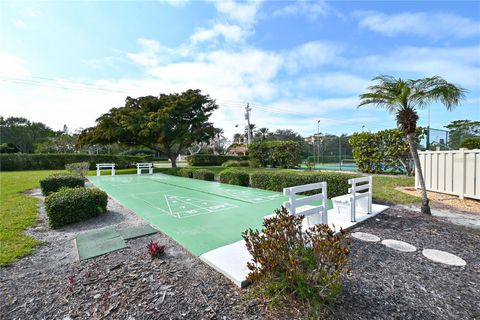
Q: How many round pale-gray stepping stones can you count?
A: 3